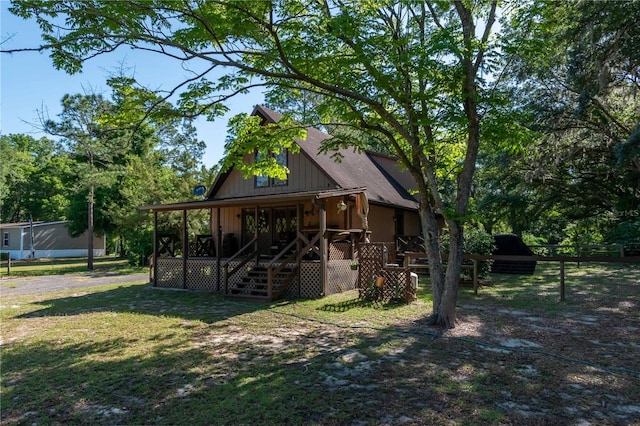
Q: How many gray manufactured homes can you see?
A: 1